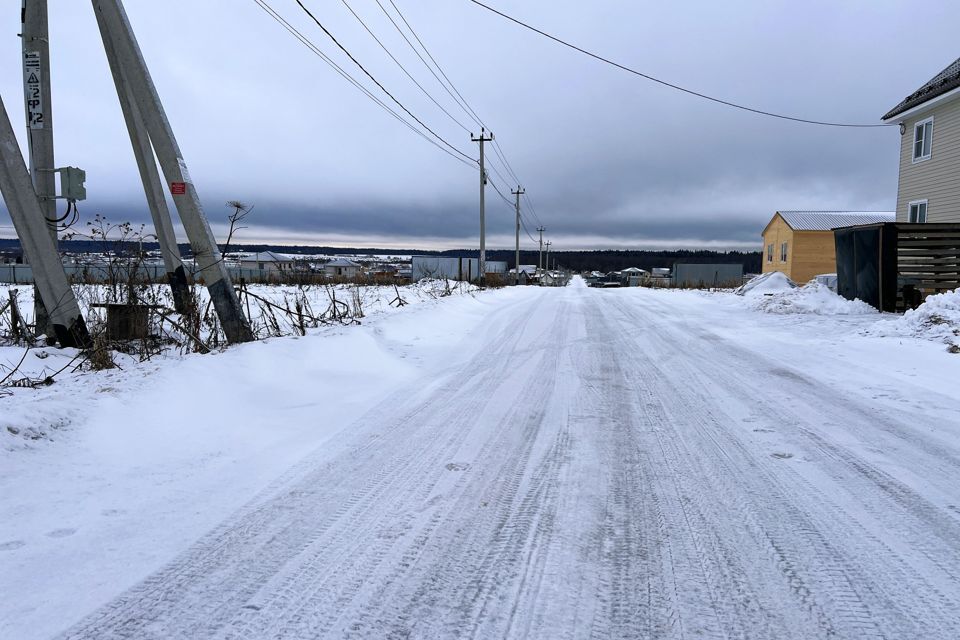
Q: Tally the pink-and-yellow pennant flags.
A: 0